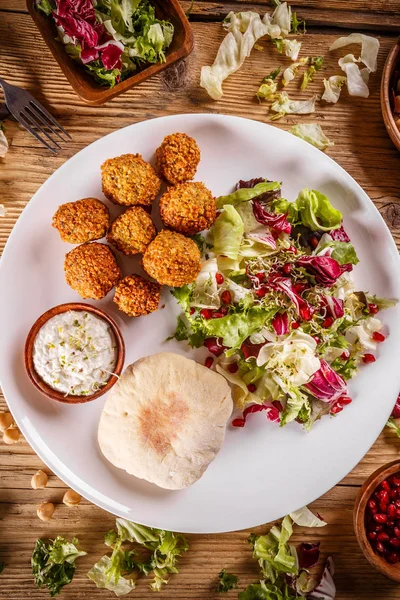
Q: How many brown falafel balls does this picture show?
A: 8